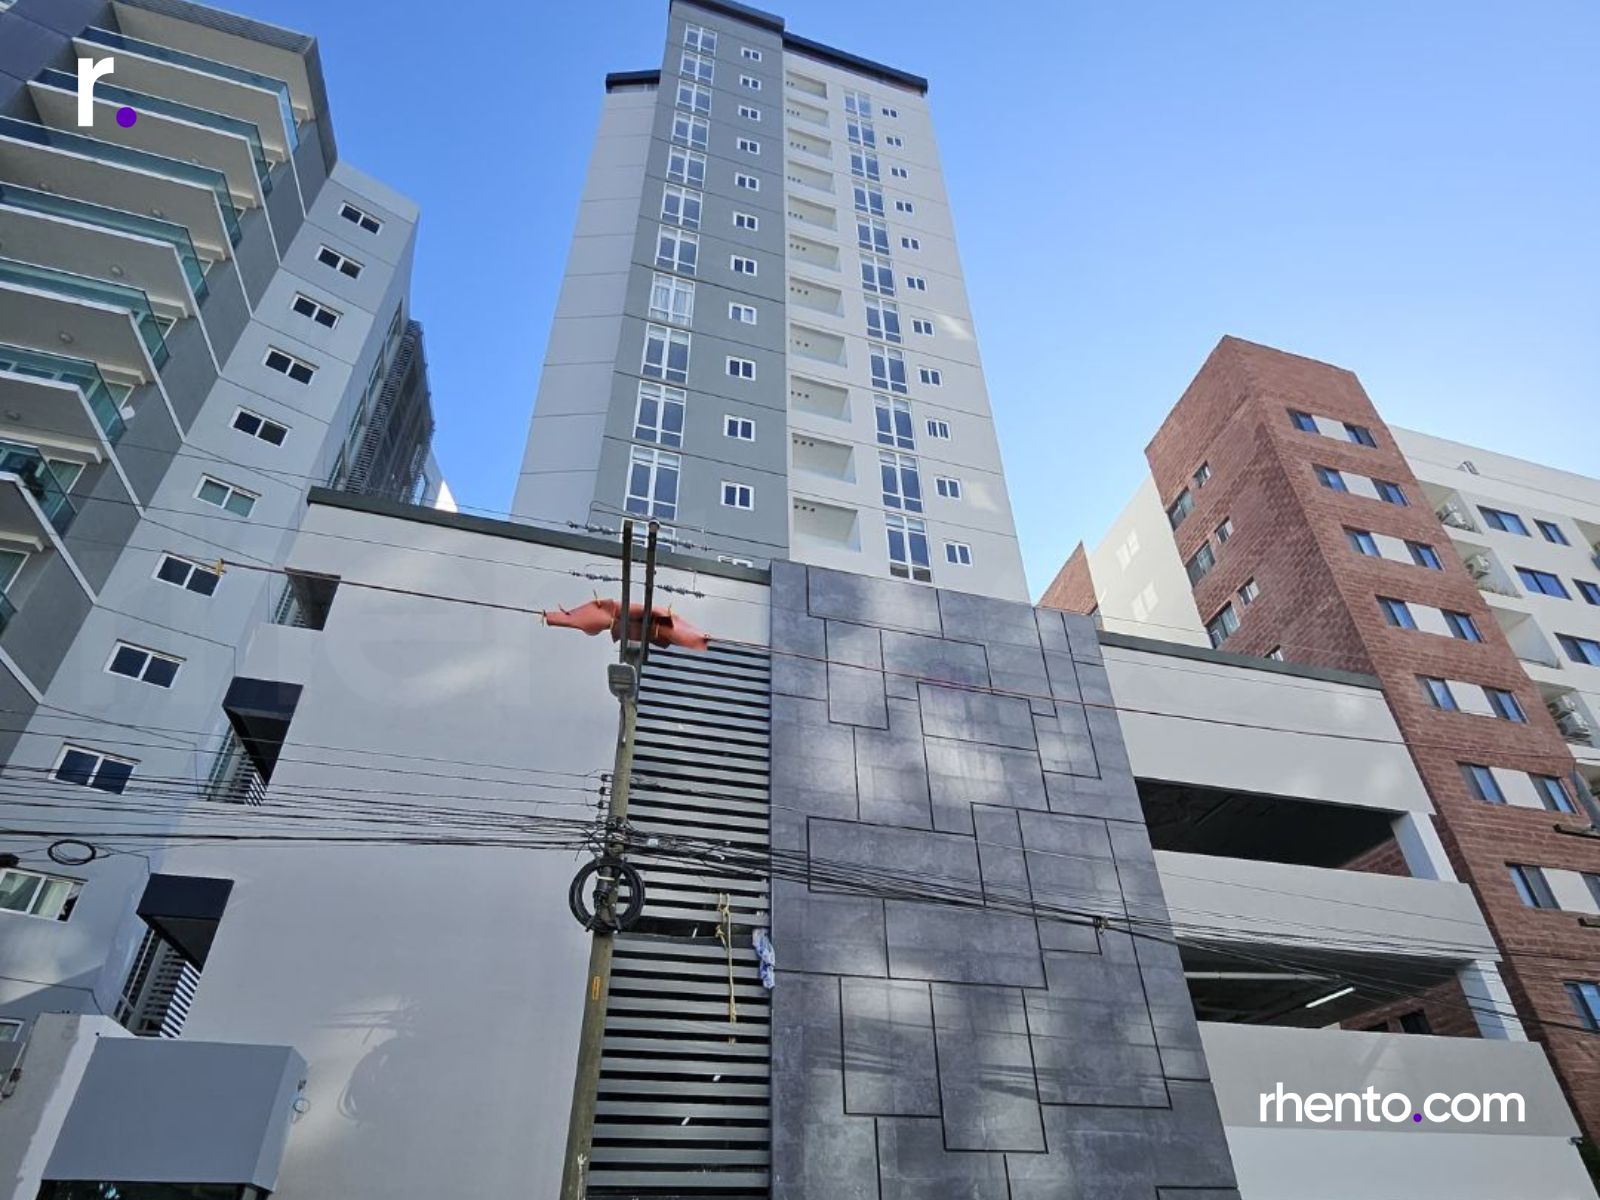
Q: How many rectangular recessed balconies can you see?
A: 11